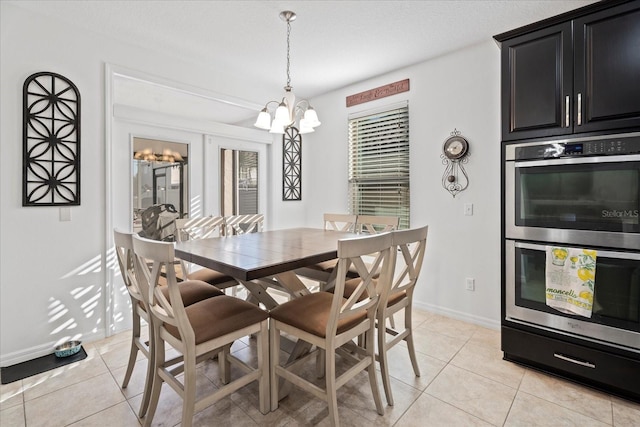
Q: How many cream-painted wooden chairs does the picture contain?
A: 8